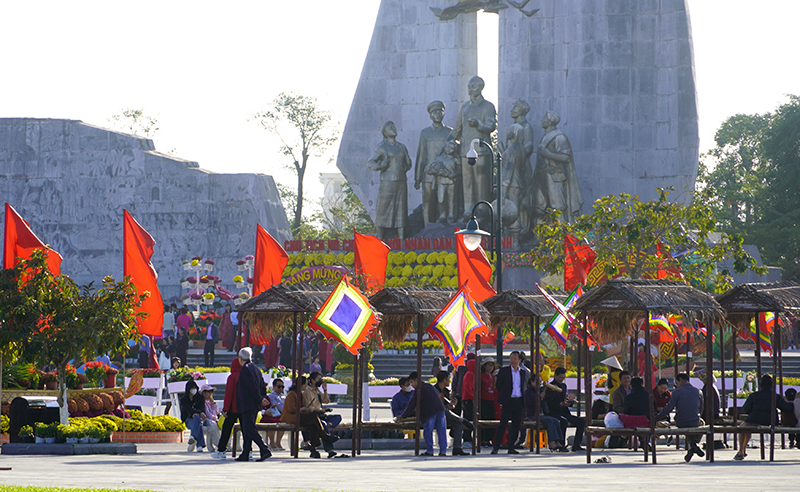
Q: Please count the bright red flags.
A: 7